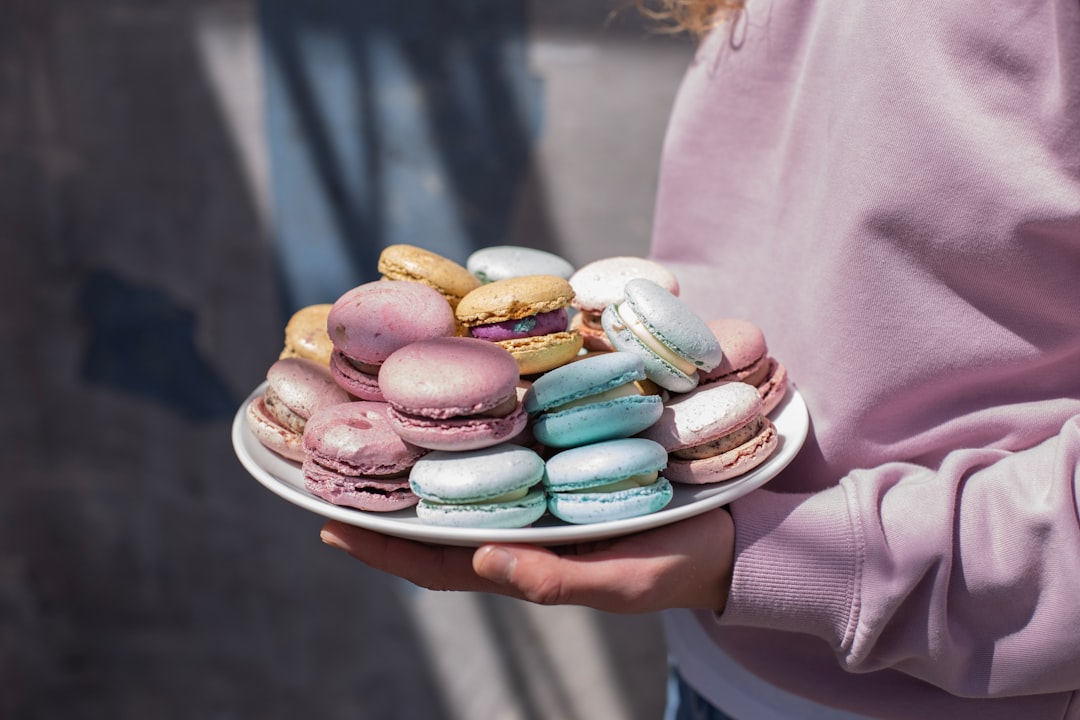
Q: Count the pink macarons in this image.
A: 7